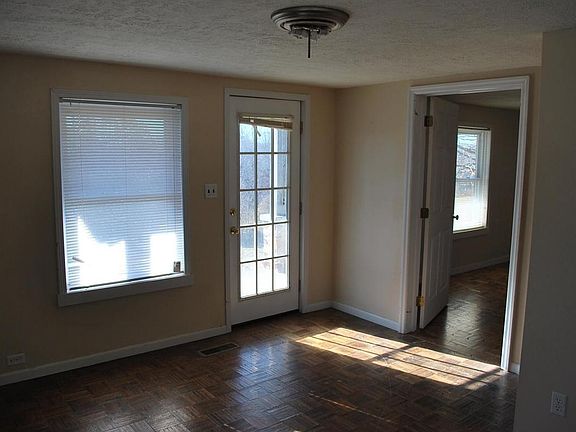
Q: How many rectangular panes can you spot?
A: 15